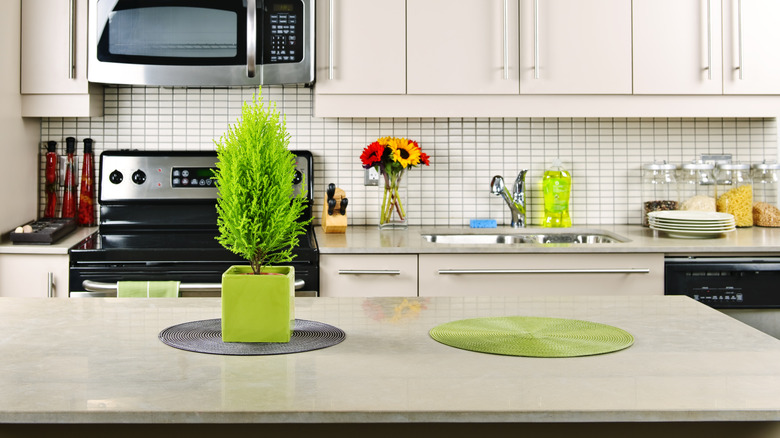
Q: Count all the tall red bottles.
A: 3